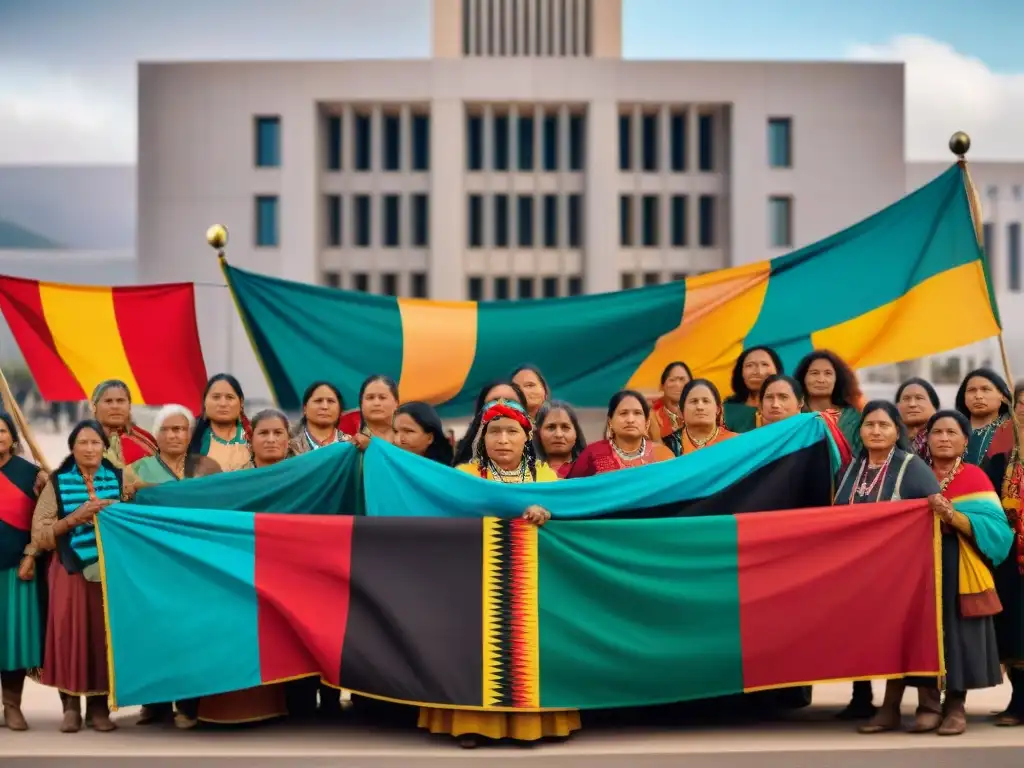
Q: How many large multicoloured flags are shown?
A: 4